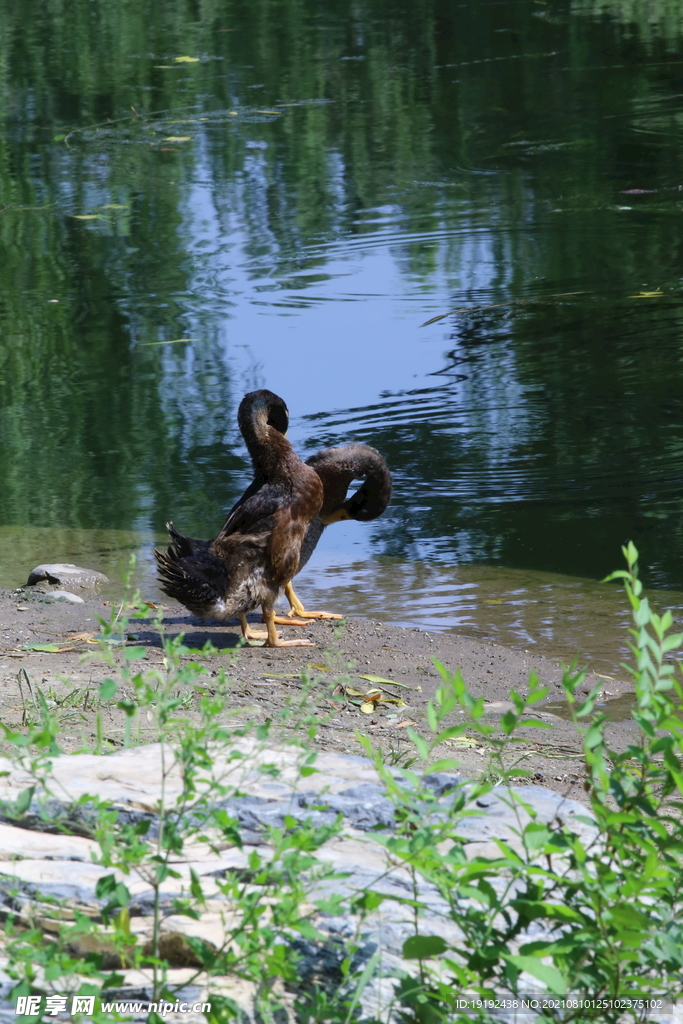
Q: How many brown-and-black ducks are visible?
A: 2